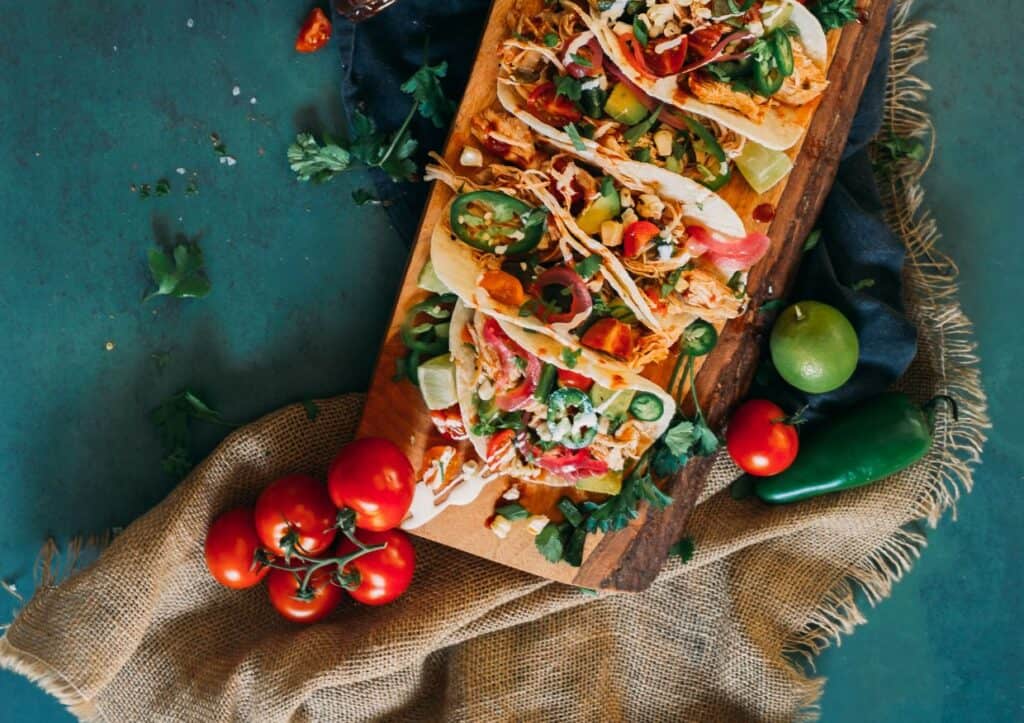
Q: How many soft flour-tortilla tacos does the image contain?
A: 5